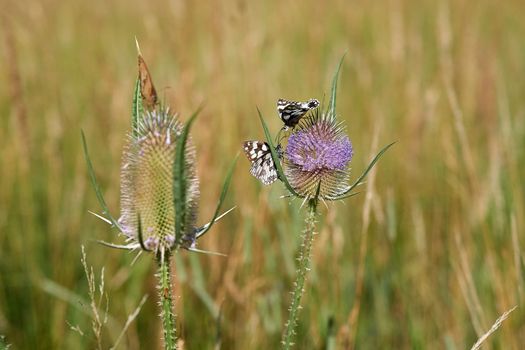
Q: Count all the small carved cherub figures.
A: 0